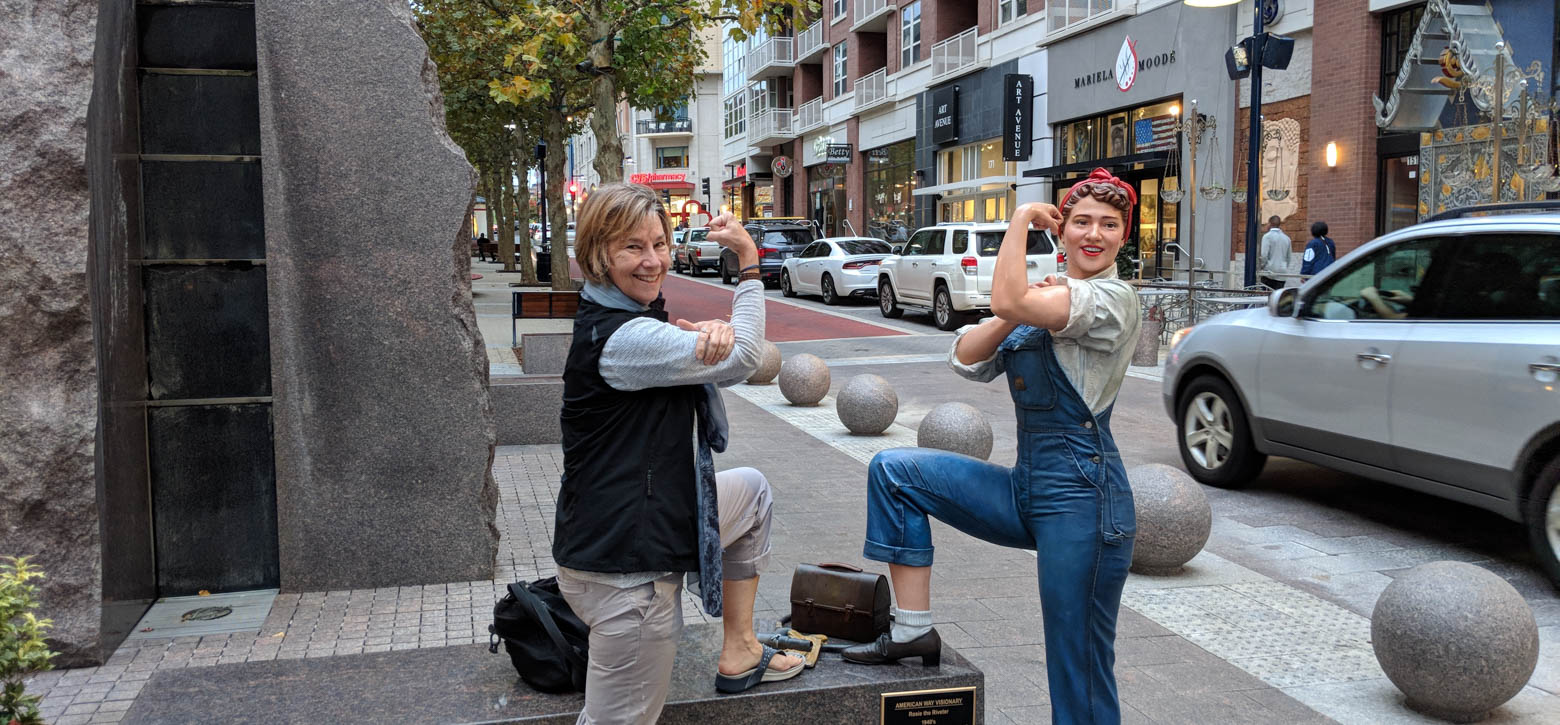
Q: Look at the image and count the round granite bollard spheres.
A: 6